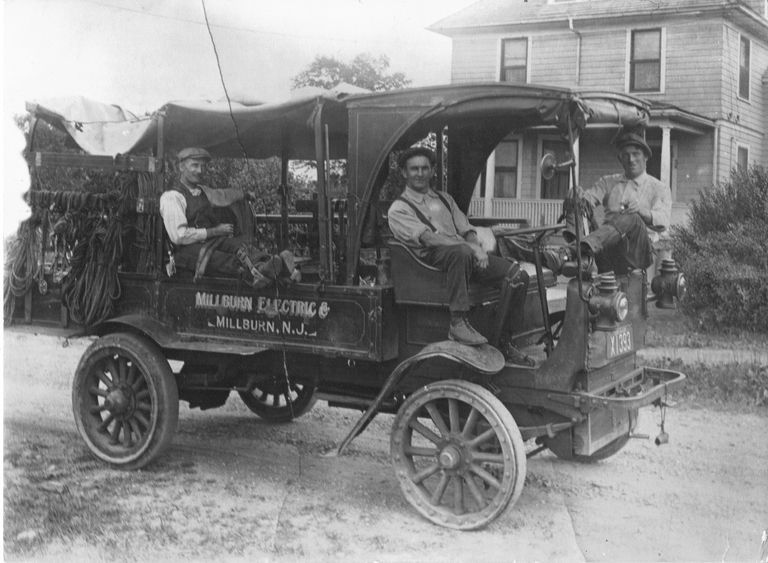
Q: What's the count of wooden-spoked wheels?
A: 3